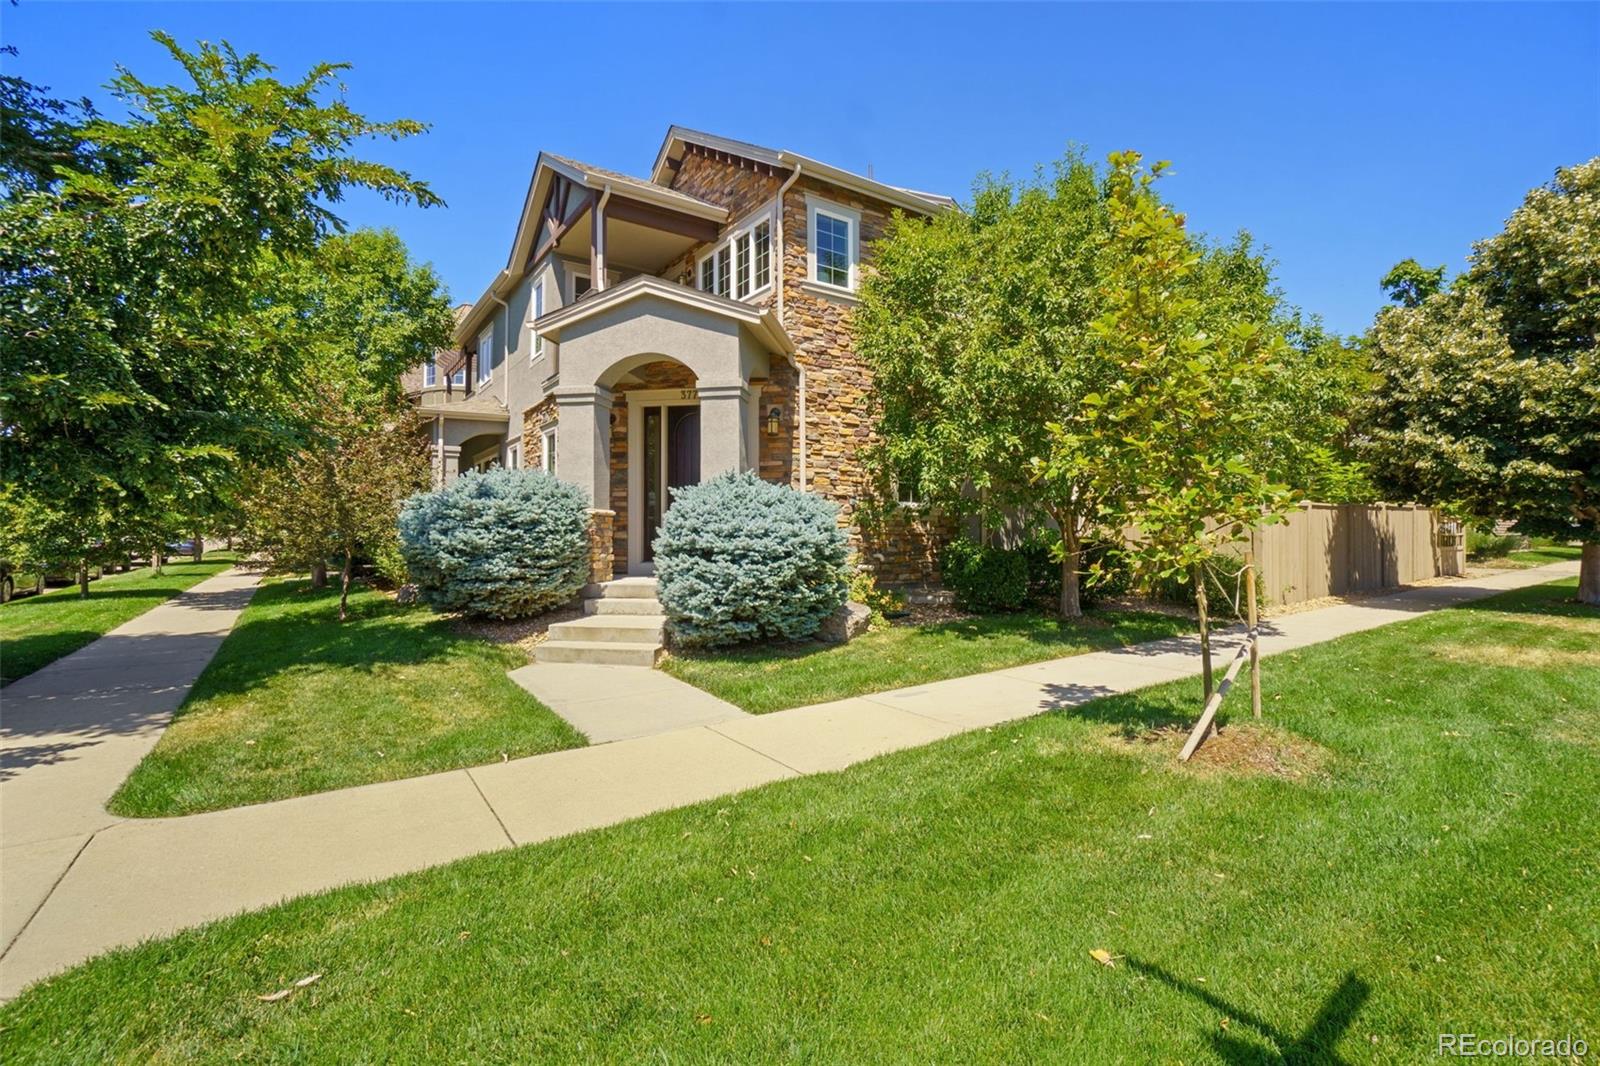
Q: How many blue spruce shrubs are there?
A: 2